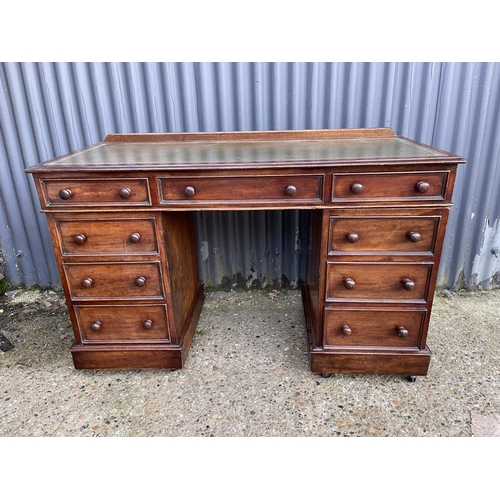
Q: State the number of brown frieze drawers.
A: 3